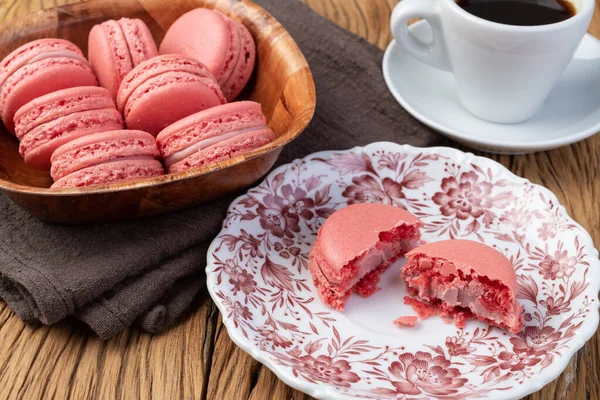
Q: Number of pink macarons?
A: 8